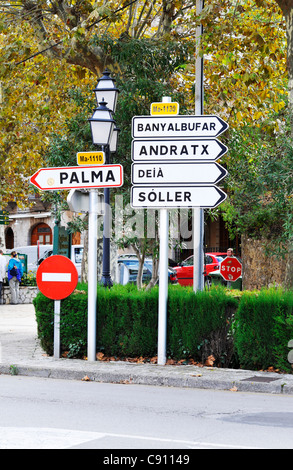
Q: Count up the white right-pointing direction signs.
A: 4